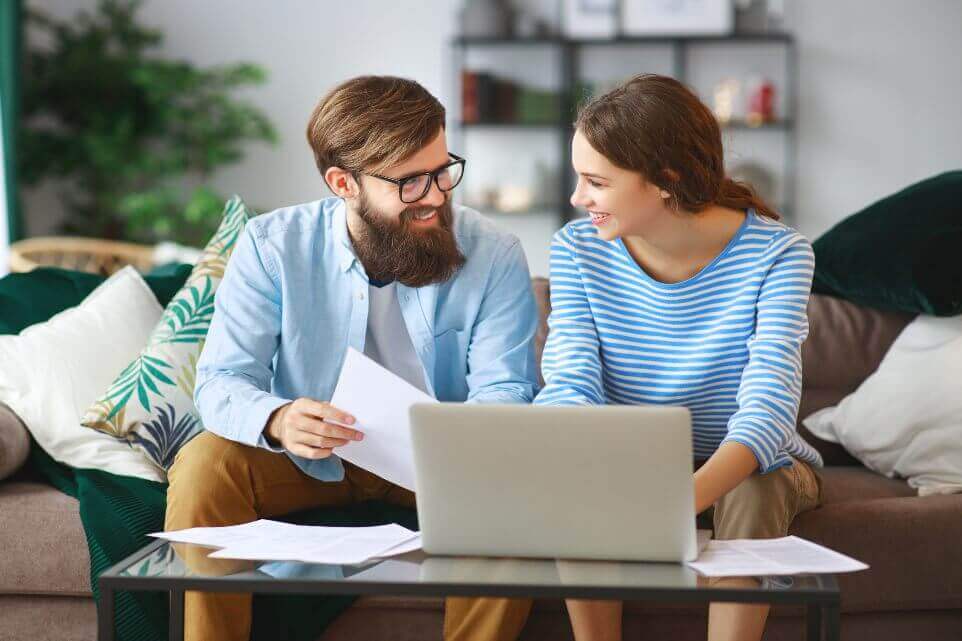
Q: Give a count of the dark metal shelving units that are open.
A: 1